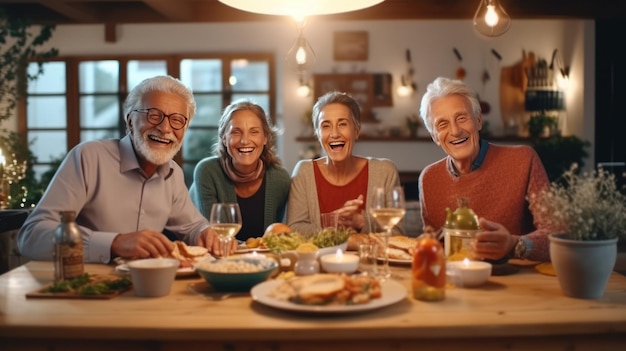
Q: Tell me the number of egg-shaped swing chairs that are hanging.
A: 0